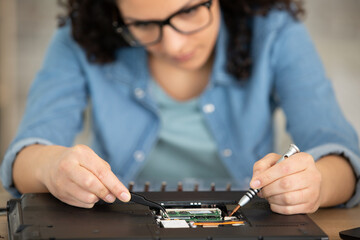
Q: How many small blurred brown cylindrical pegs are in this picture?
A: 7